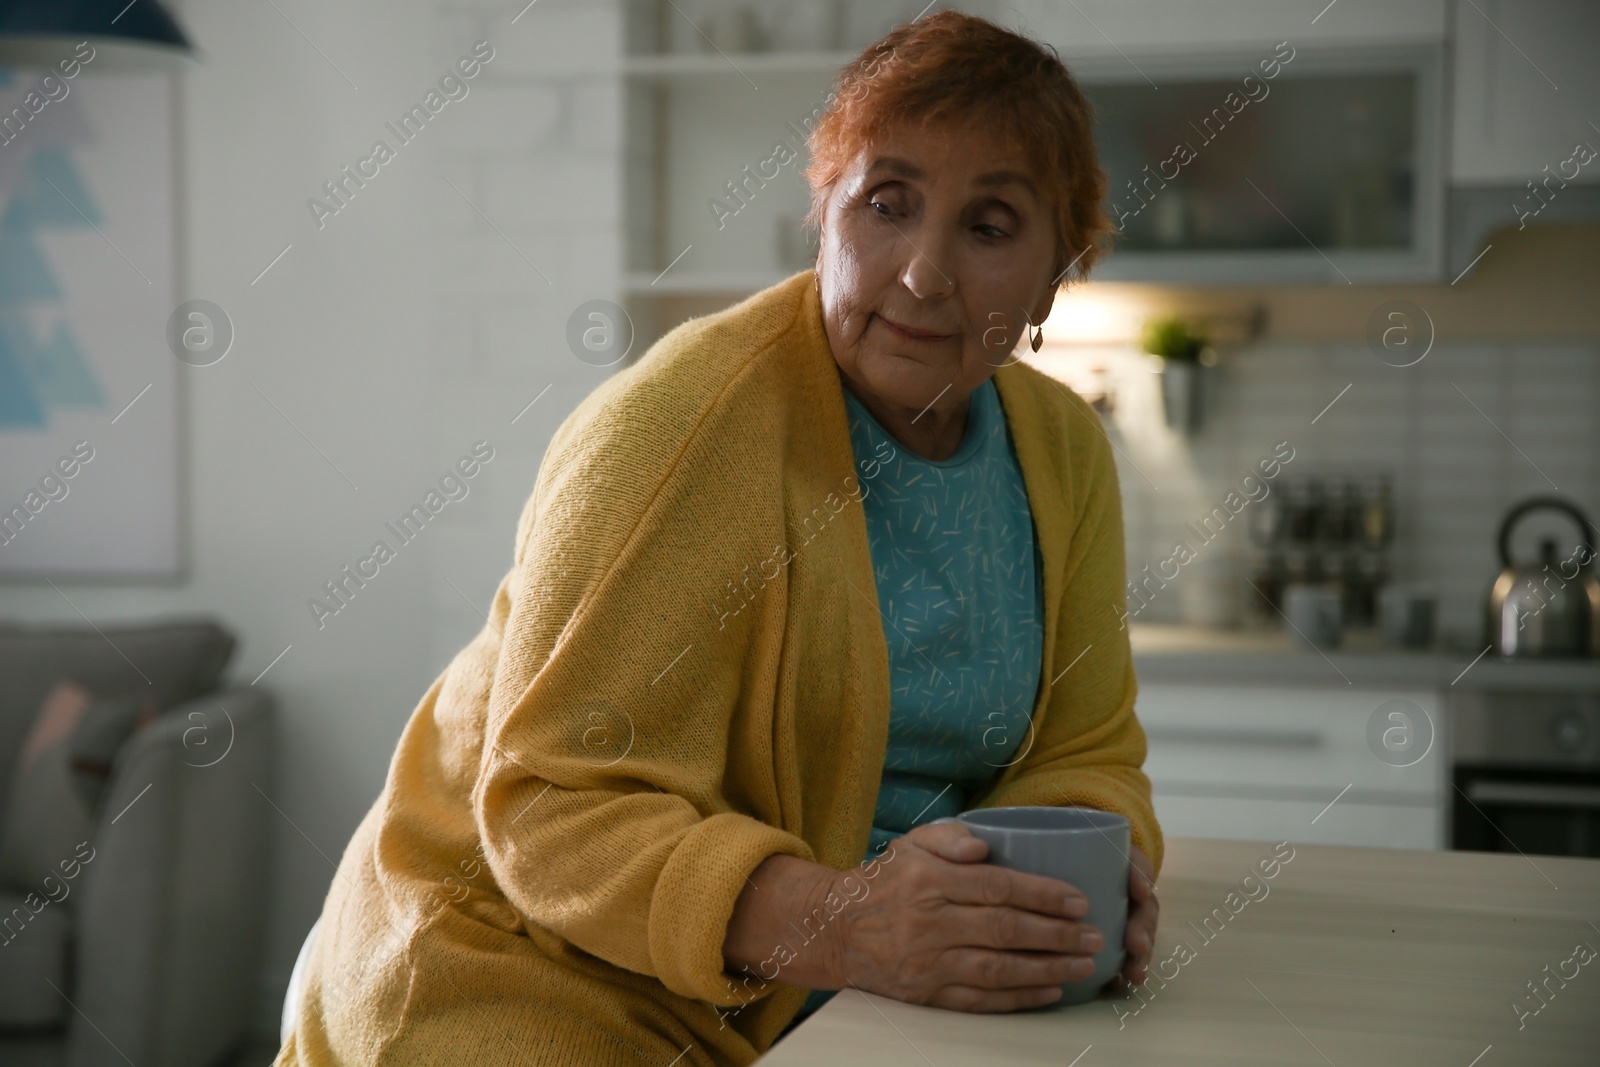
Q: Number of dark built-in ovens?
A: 1